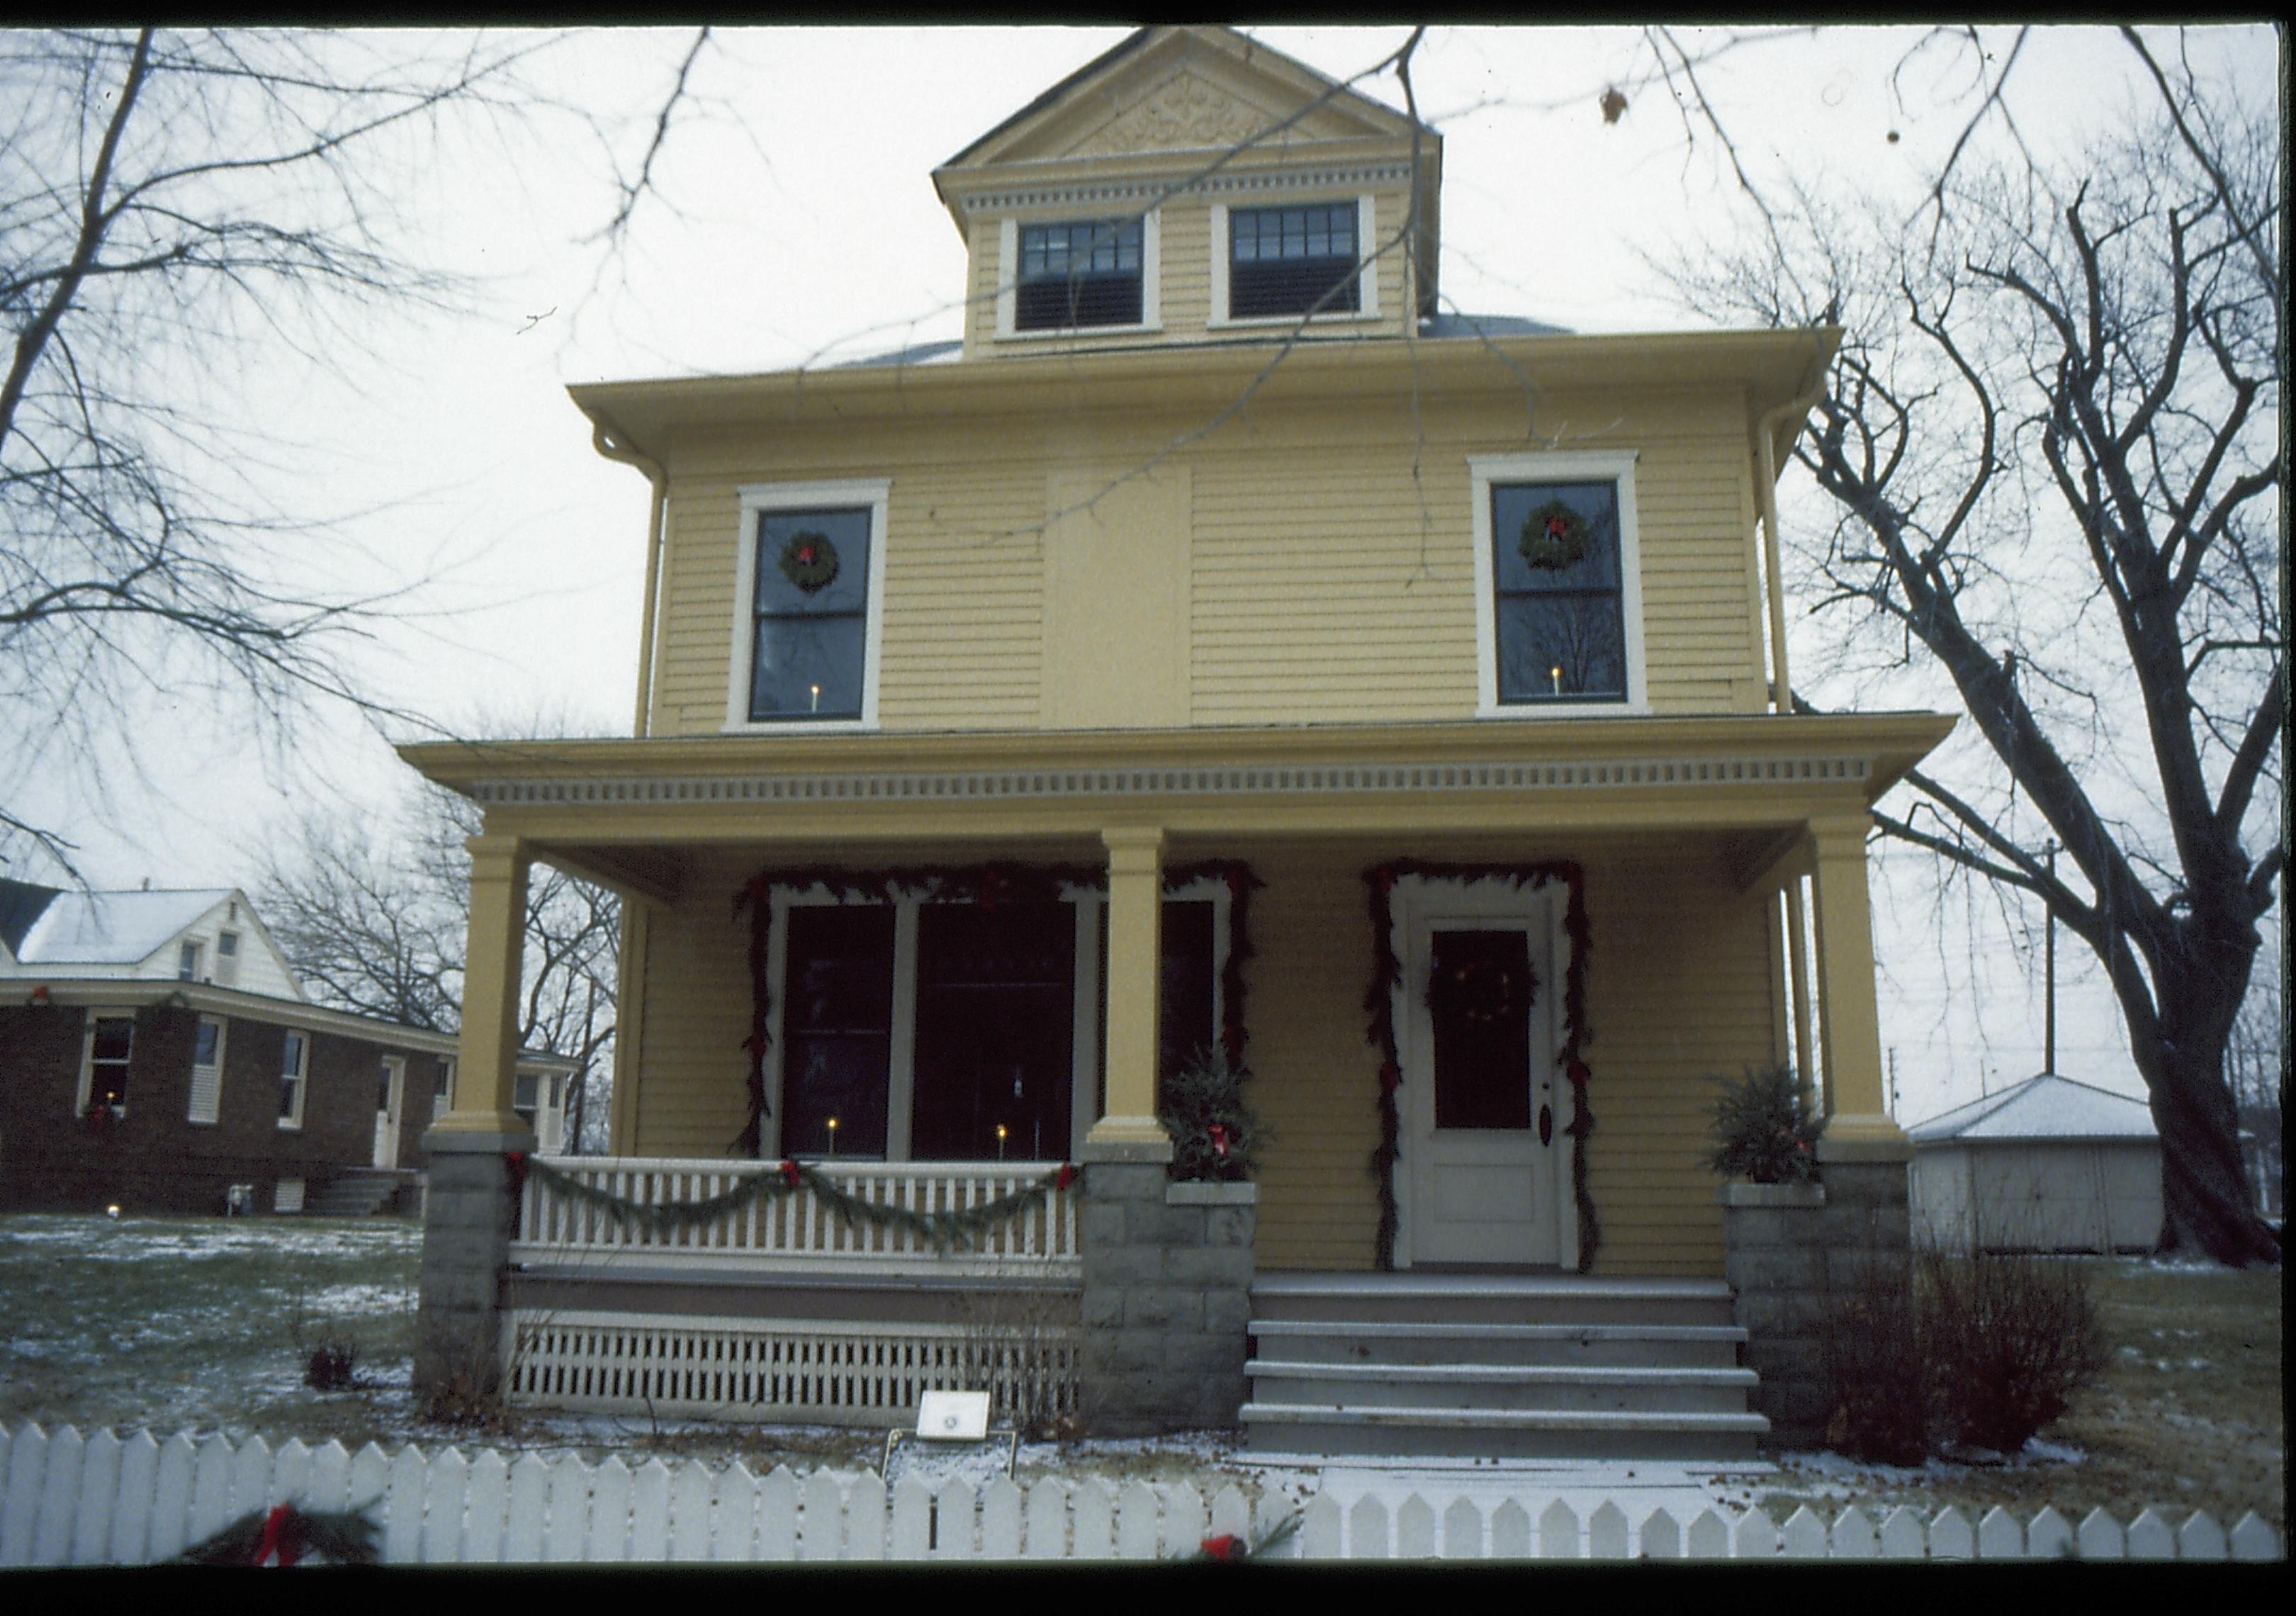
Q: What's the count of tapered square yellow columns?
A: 3